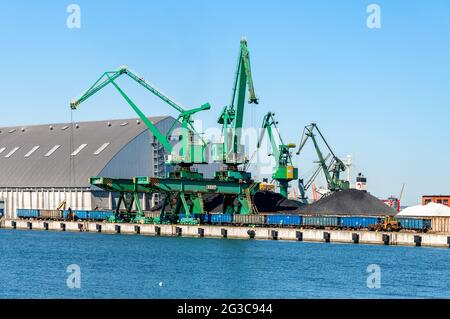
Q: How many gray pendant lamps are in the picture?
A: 0